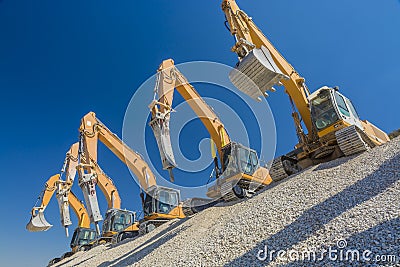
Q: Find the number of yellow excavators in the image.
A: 5